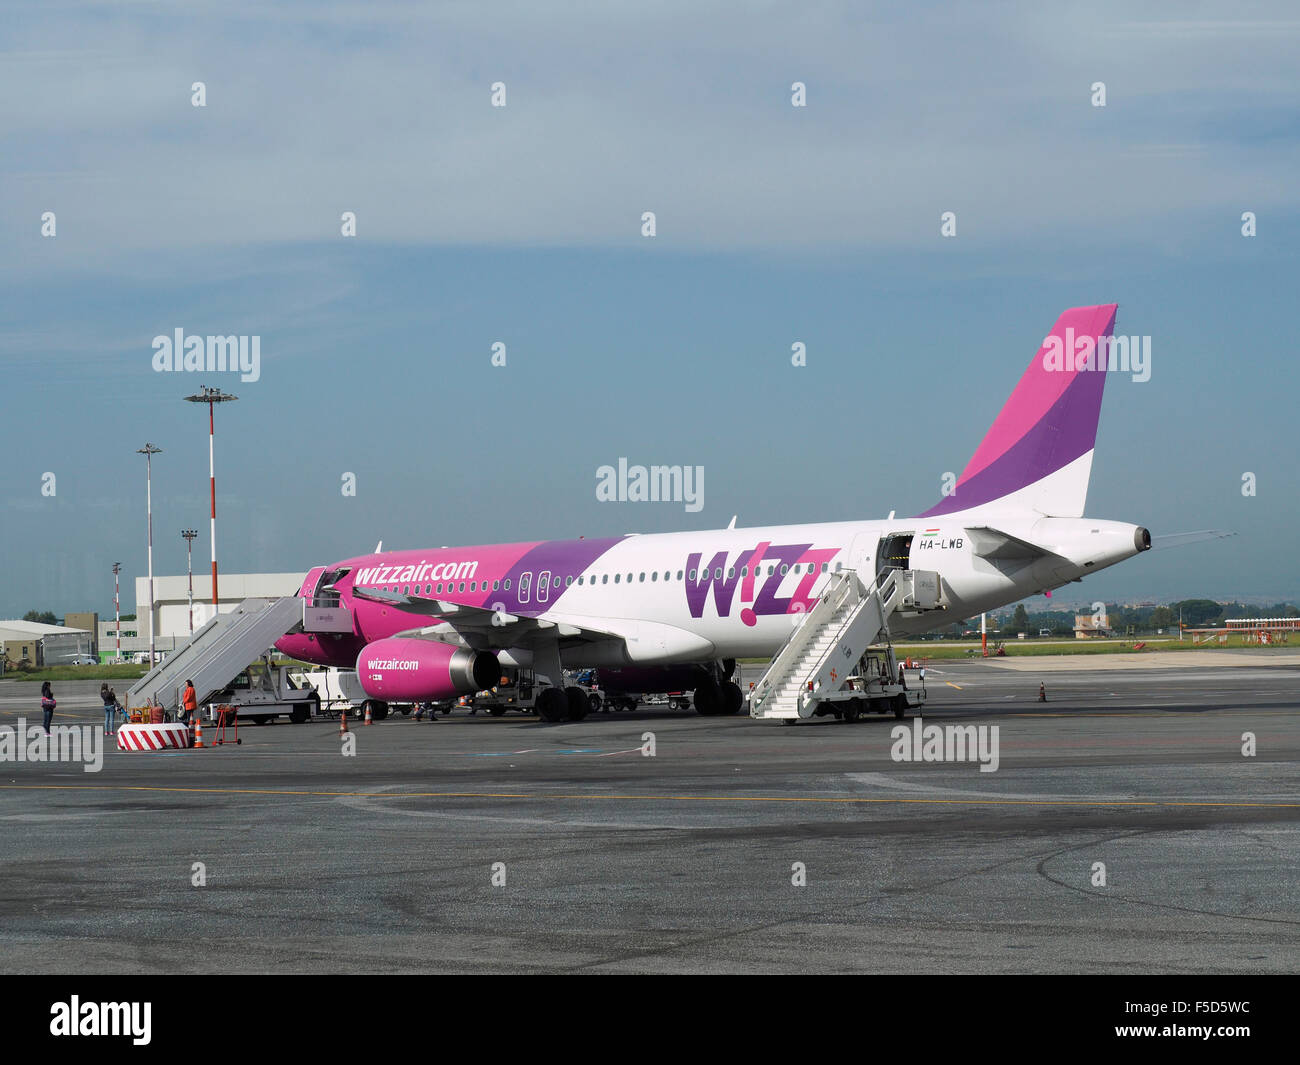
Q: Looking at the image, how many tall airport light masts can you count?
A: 4